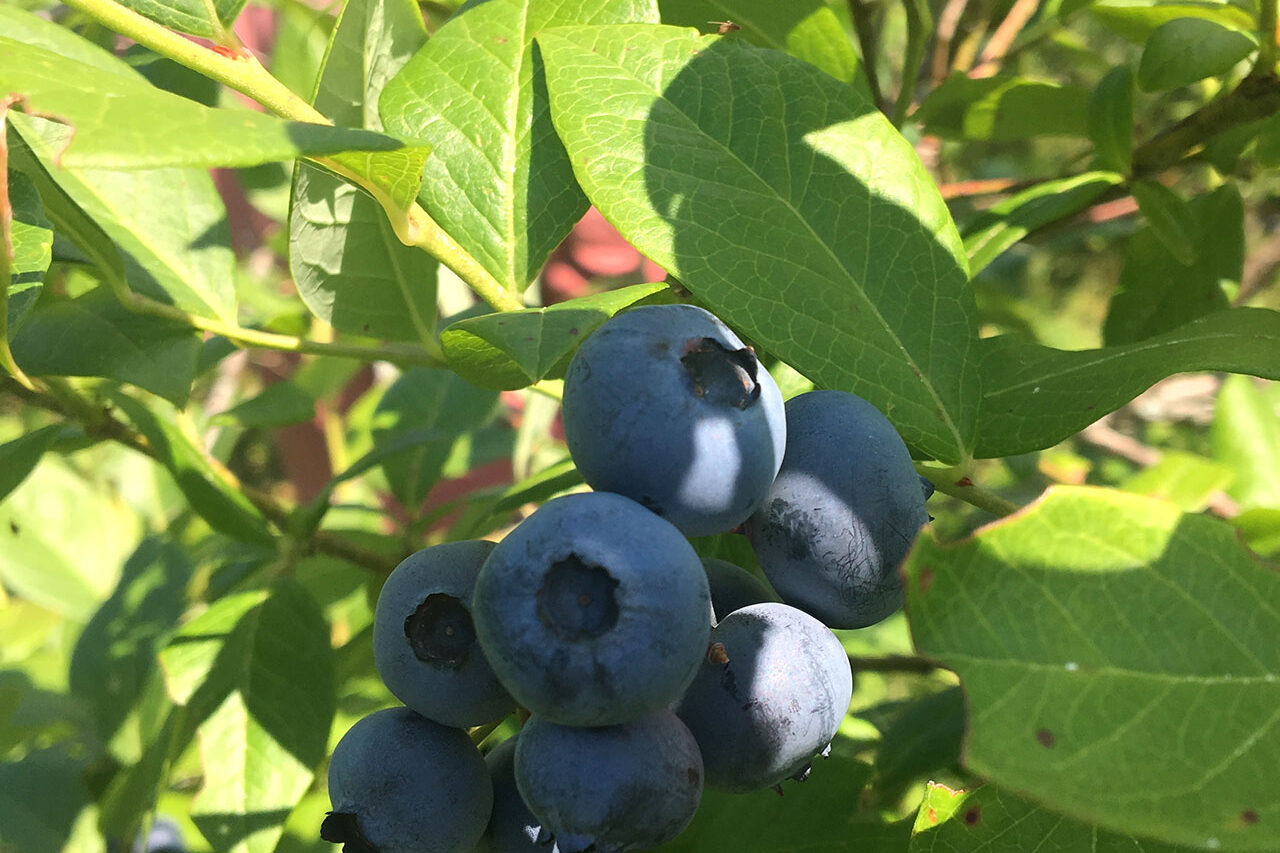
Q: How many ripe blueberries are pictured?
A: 9